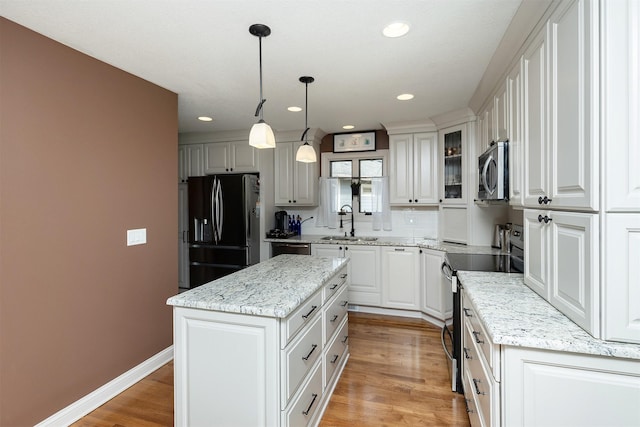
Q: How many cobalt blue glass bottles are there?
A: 3